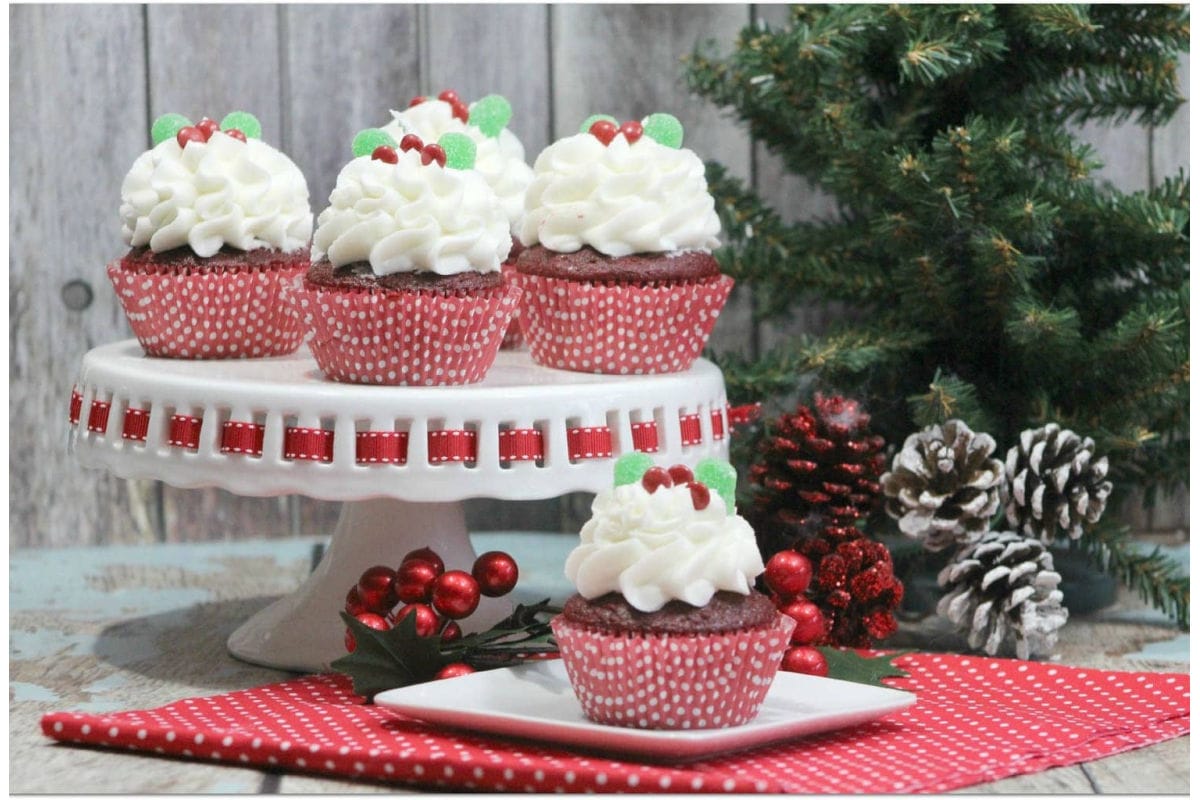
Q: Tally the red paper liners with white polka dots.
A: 5